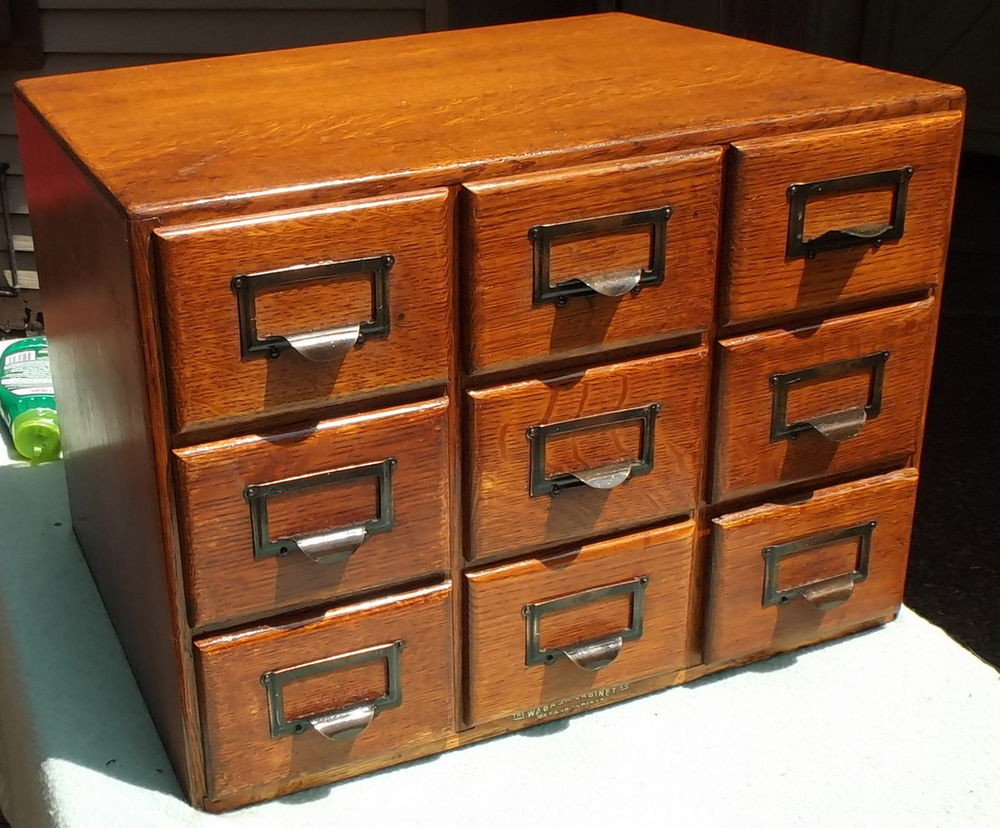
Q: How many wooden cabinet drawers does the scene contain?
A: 9